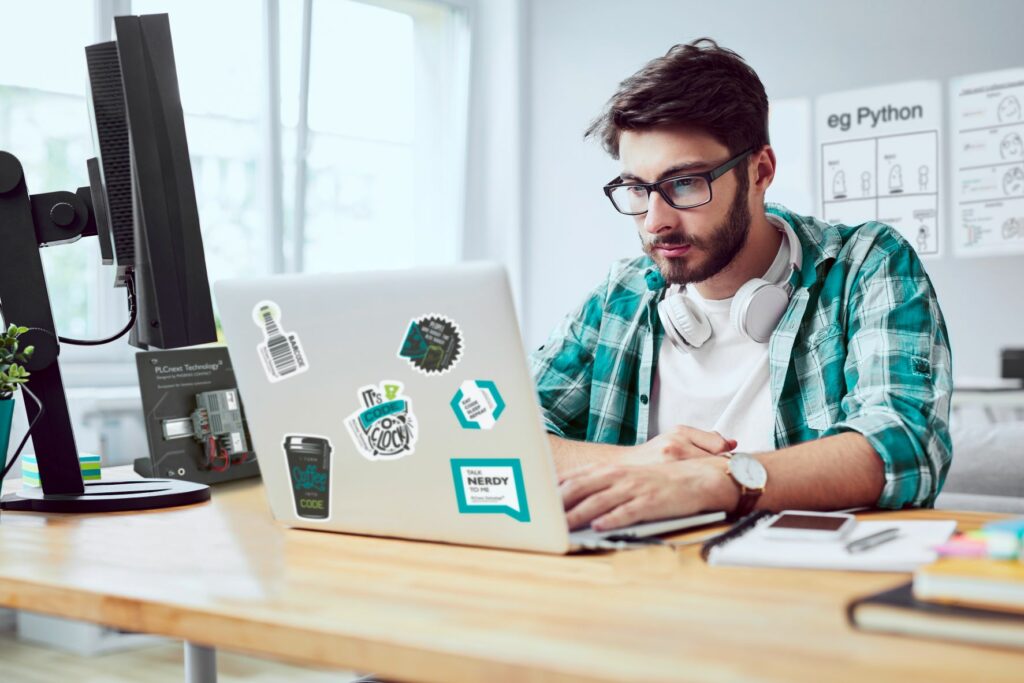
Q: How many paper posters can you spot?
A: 3